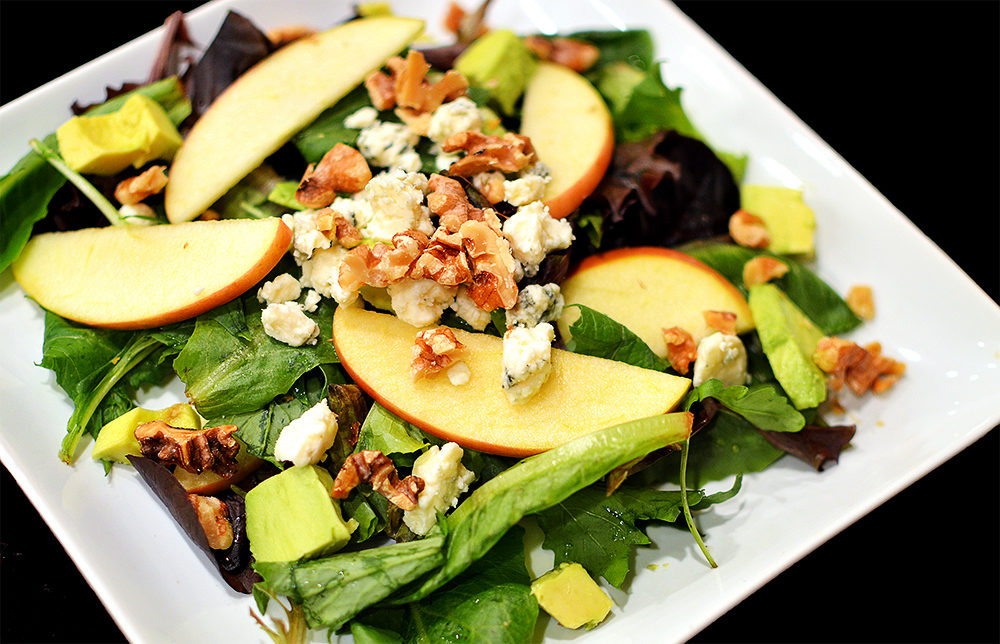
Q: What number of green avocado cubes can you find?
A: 7